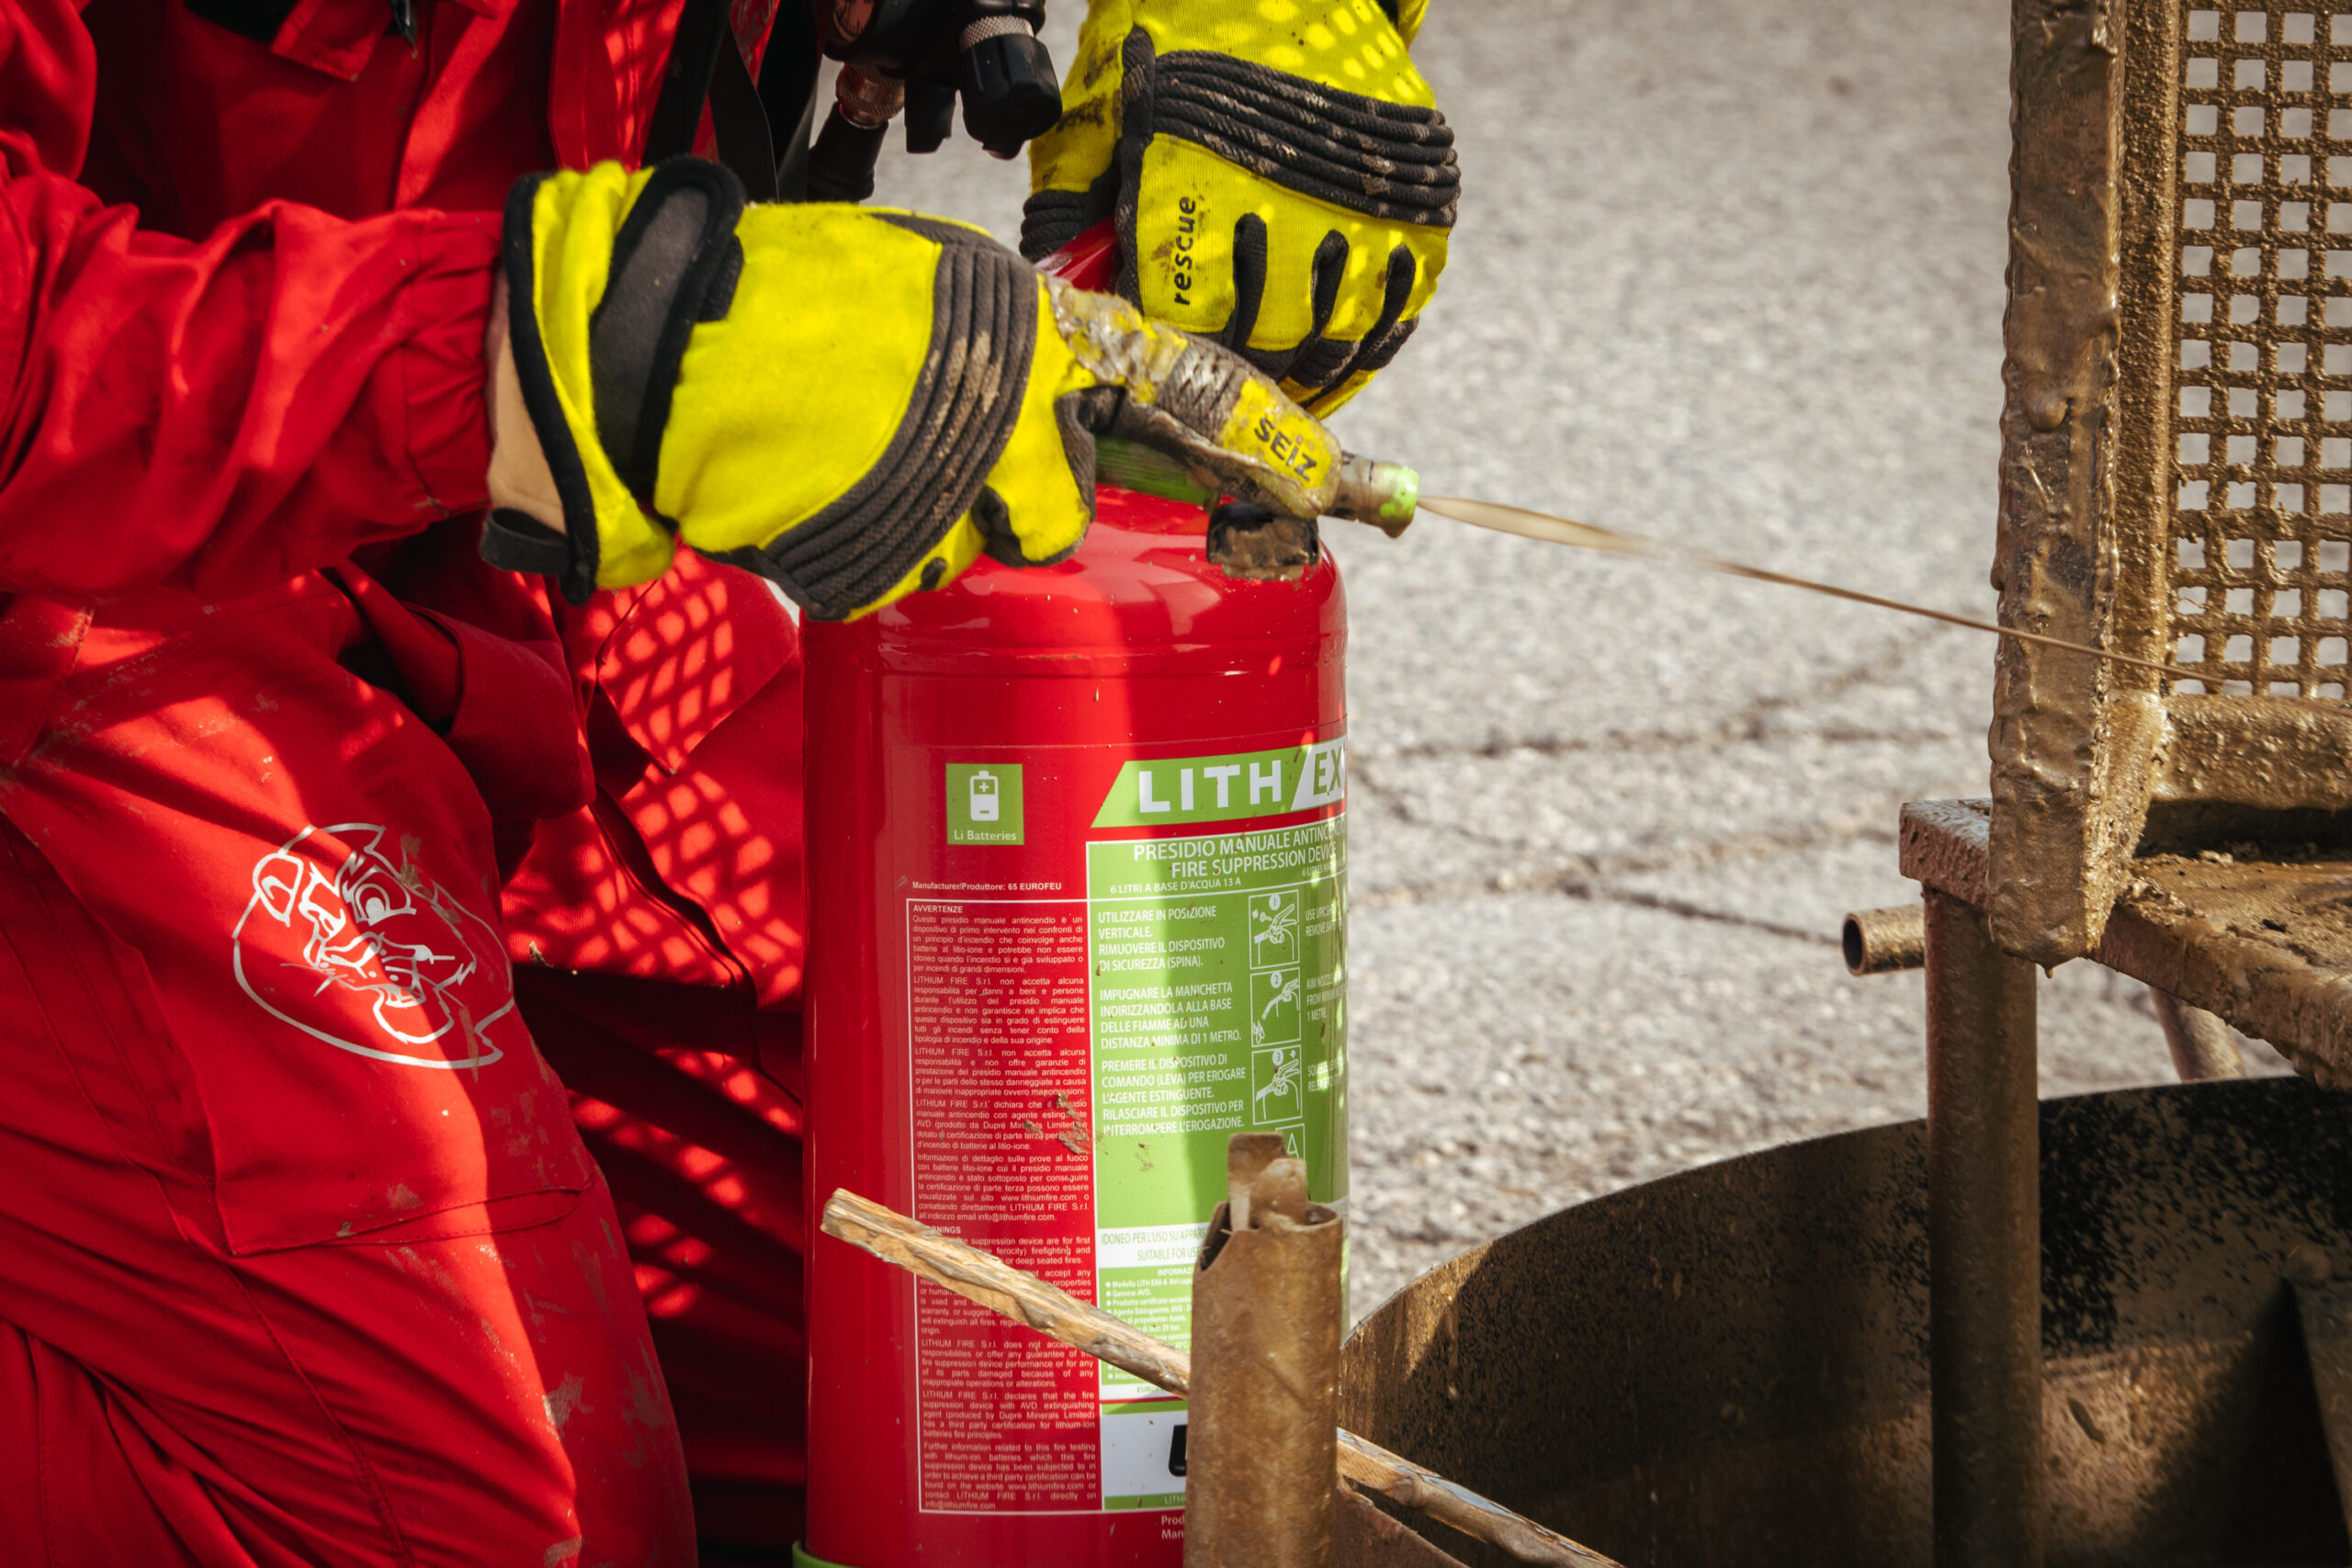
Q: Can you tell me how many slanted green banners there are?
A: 1